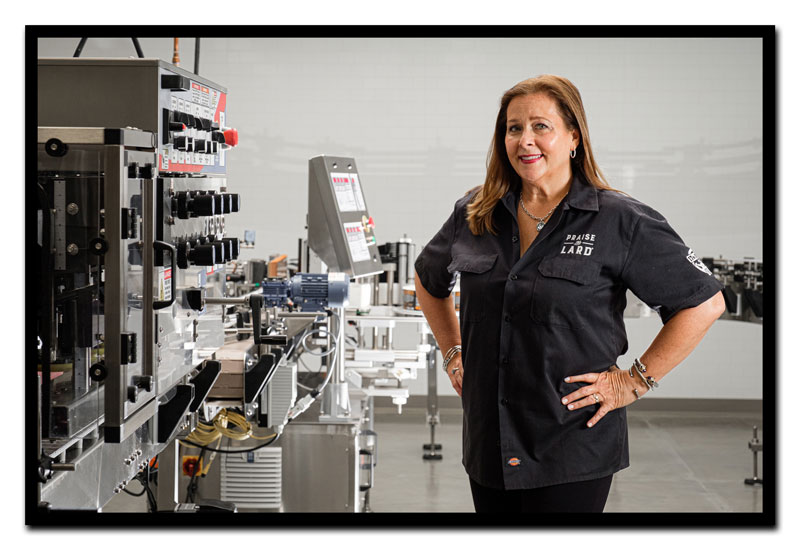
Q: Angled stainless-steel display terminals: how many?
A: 1